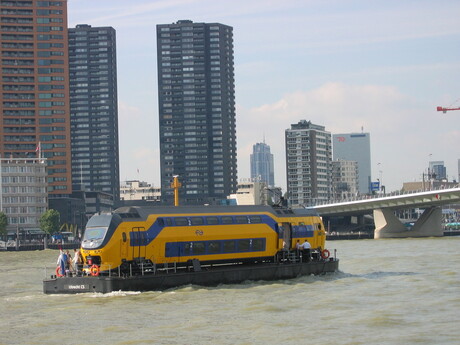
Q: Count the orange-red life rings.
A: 3